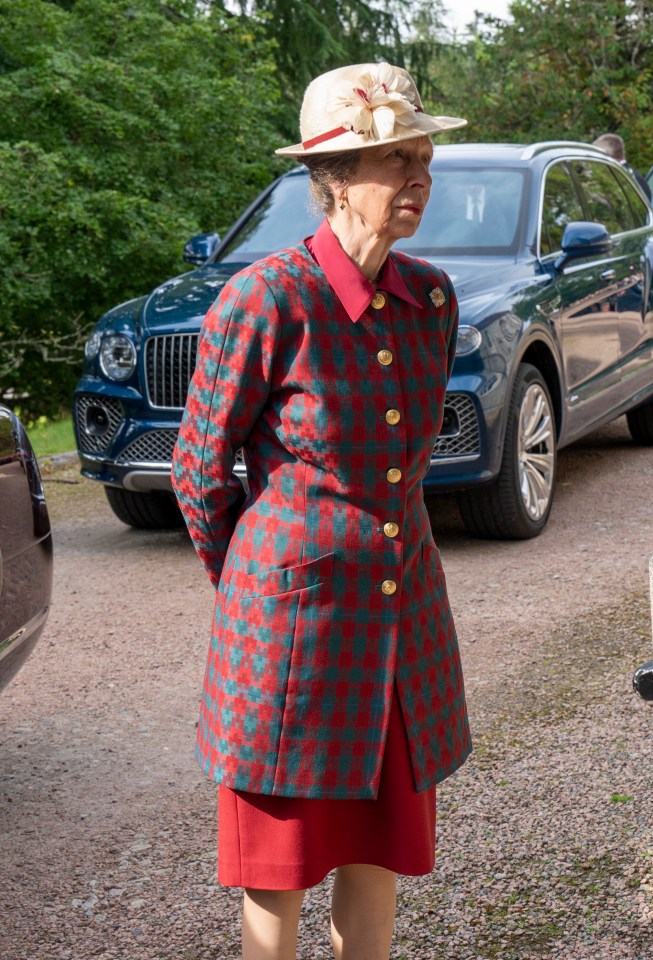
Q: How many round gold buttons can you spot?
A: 6